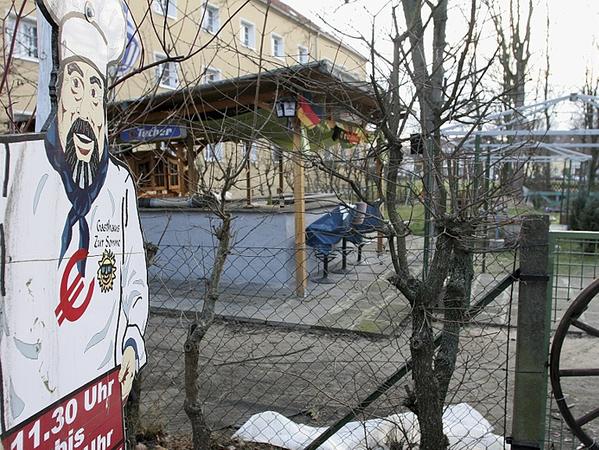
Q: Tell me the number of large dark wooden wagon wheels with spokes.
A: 1